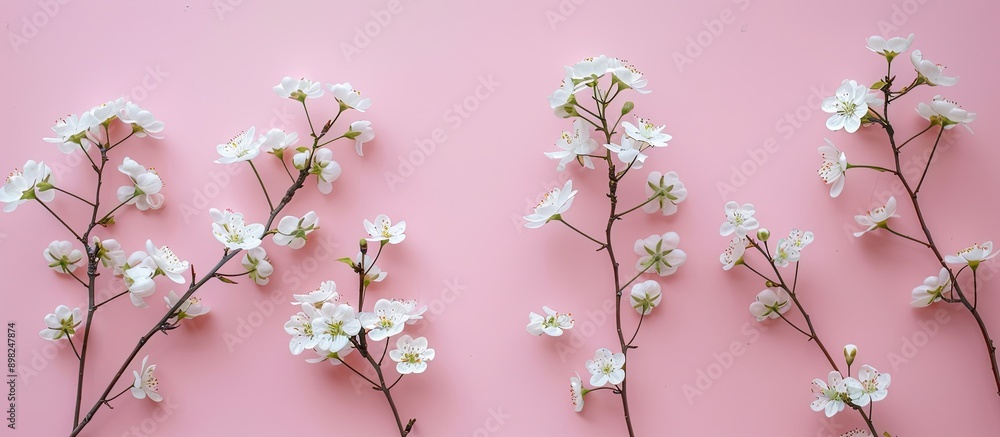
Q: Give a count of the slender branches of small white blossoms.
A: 6